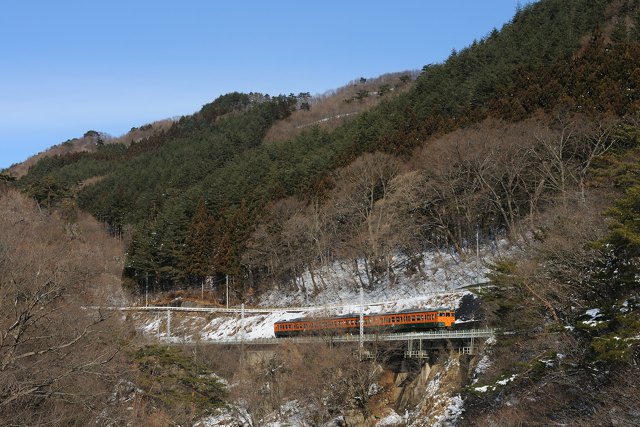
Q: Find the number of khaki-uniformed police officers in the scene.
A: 0